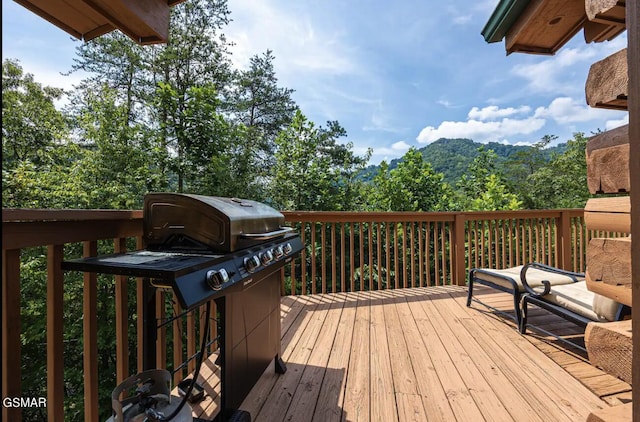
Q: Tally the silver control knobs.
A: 5